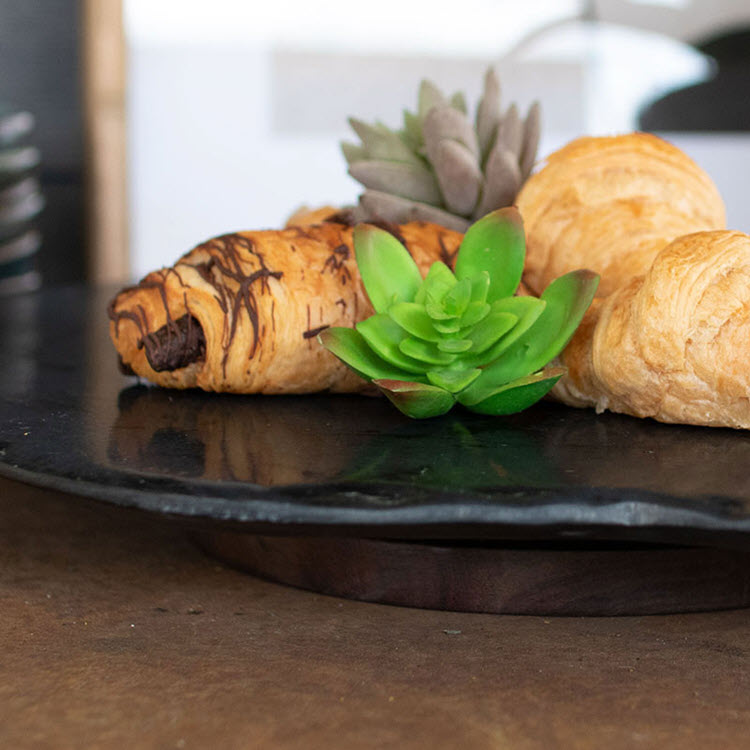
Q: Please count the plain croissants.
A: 2